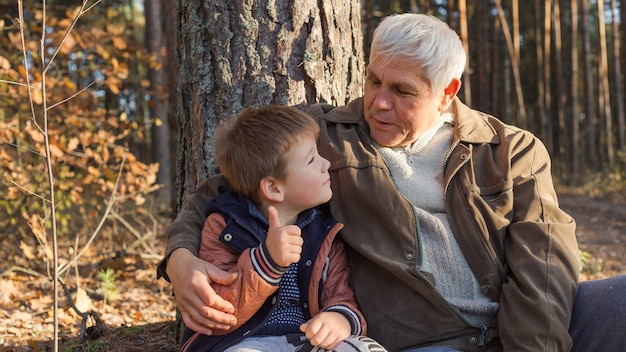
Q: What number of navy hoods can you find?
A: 1